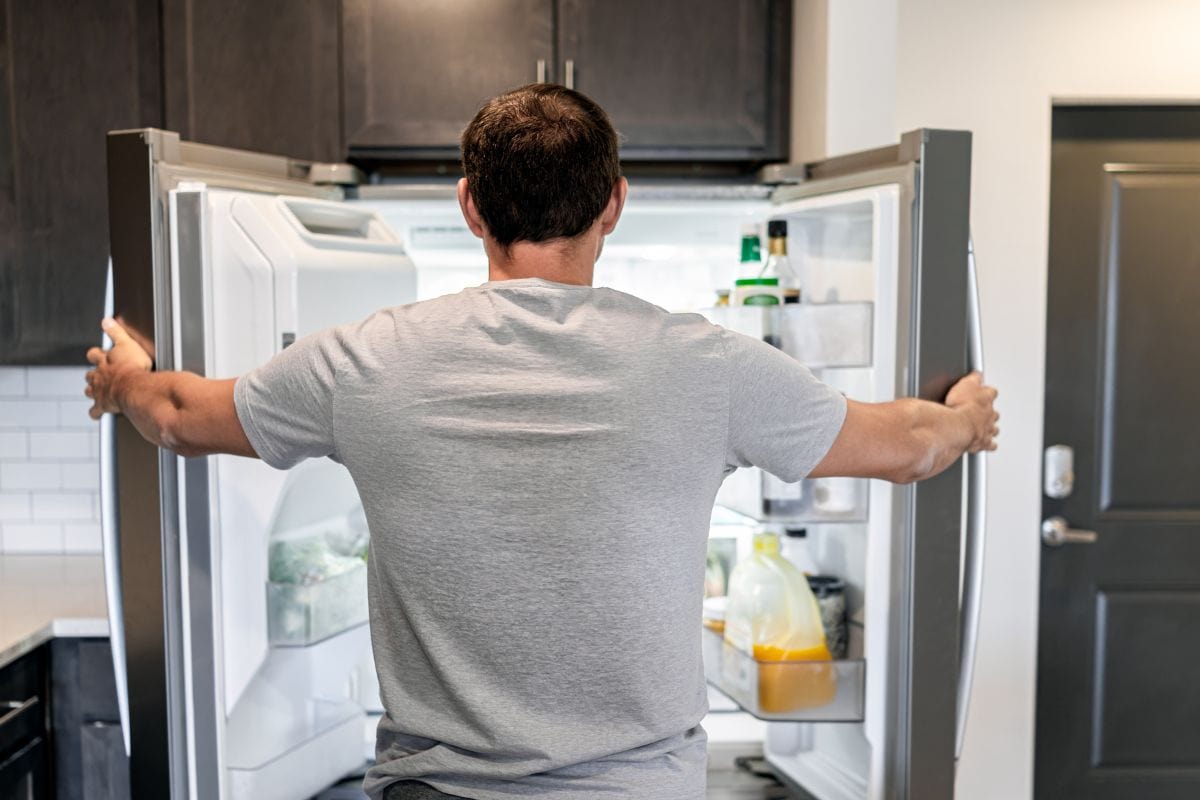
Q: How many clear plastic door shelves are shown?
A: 4